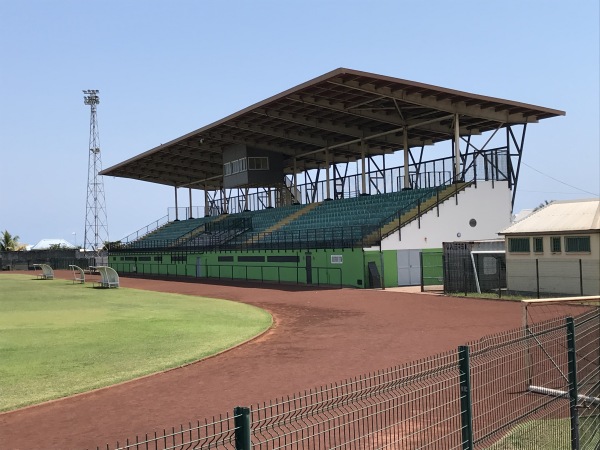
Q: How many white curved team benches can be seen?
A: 3